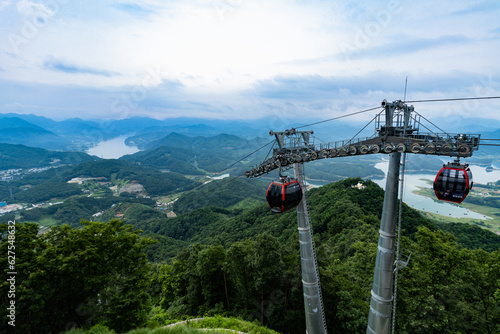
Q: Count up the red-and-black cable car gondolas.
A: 2